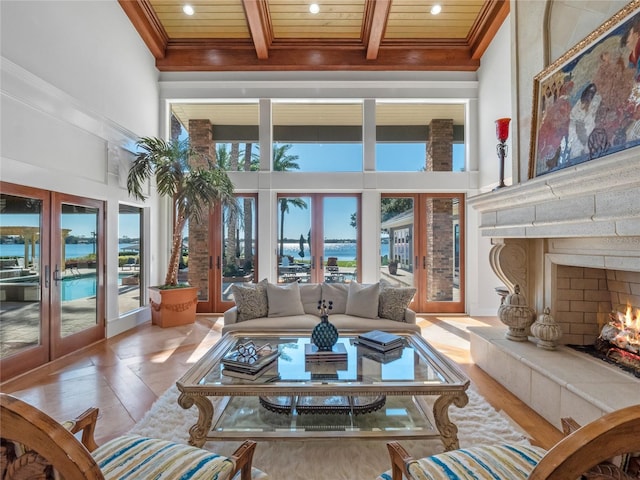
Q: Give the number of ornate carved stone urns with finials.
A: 2